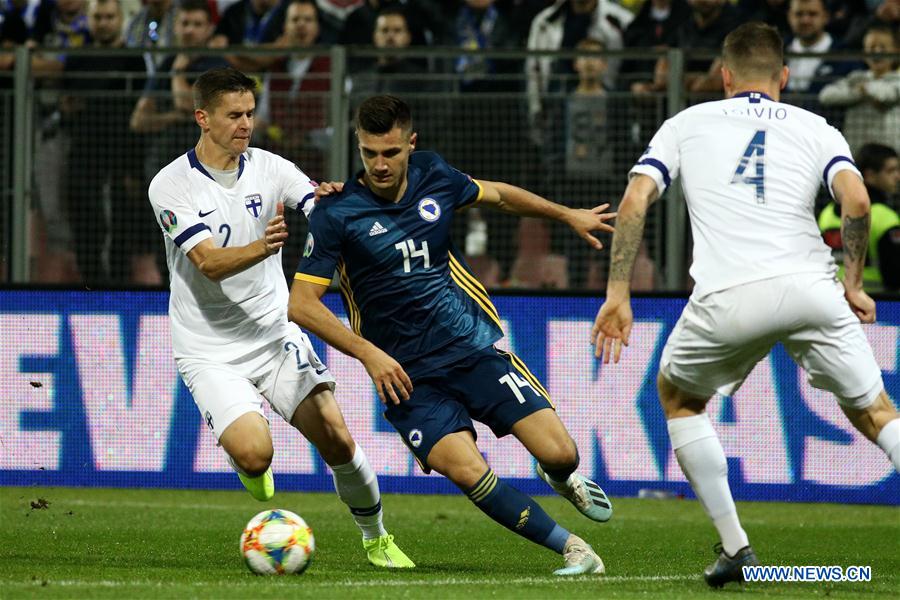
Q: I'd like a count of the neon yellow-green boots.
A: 2